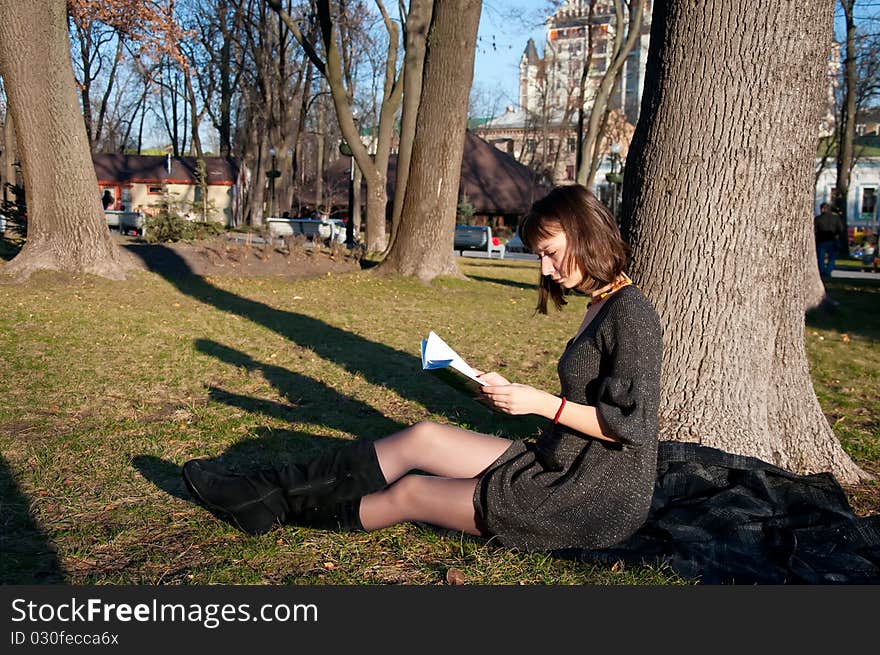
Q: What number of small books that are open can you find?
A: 1